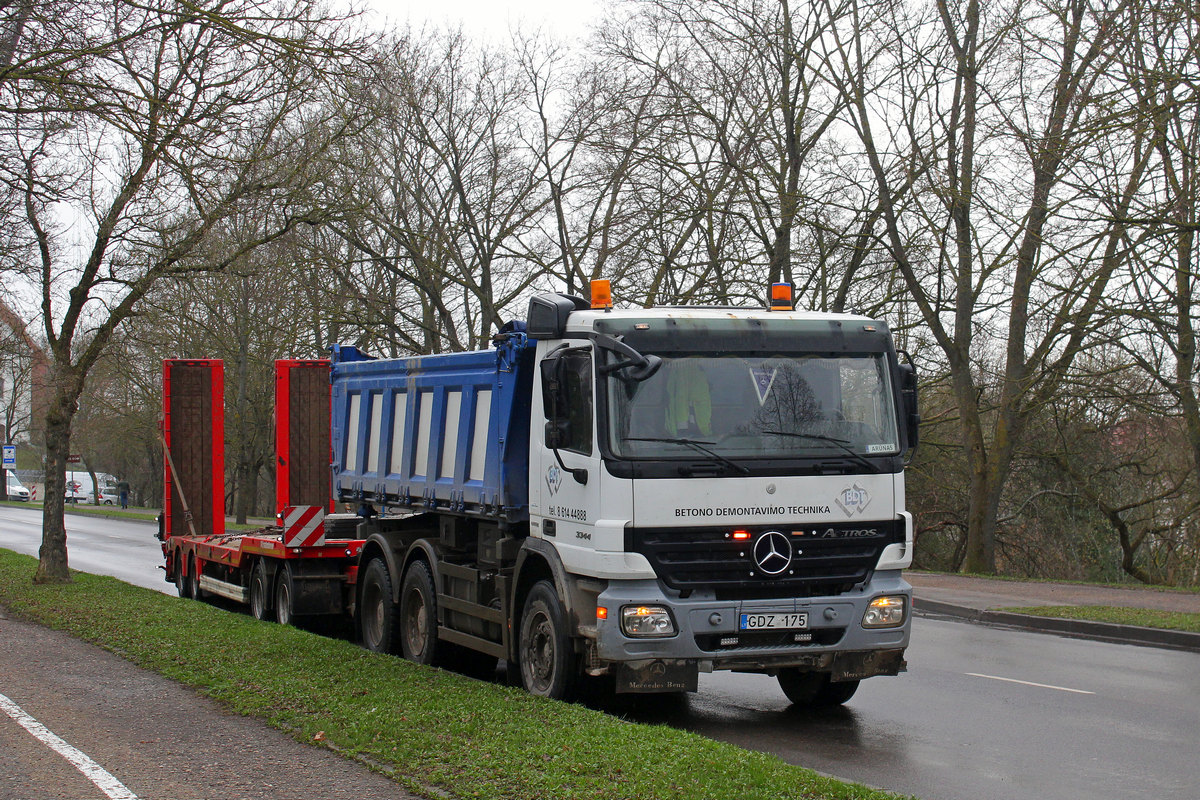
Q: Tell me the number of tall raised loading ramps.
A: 2